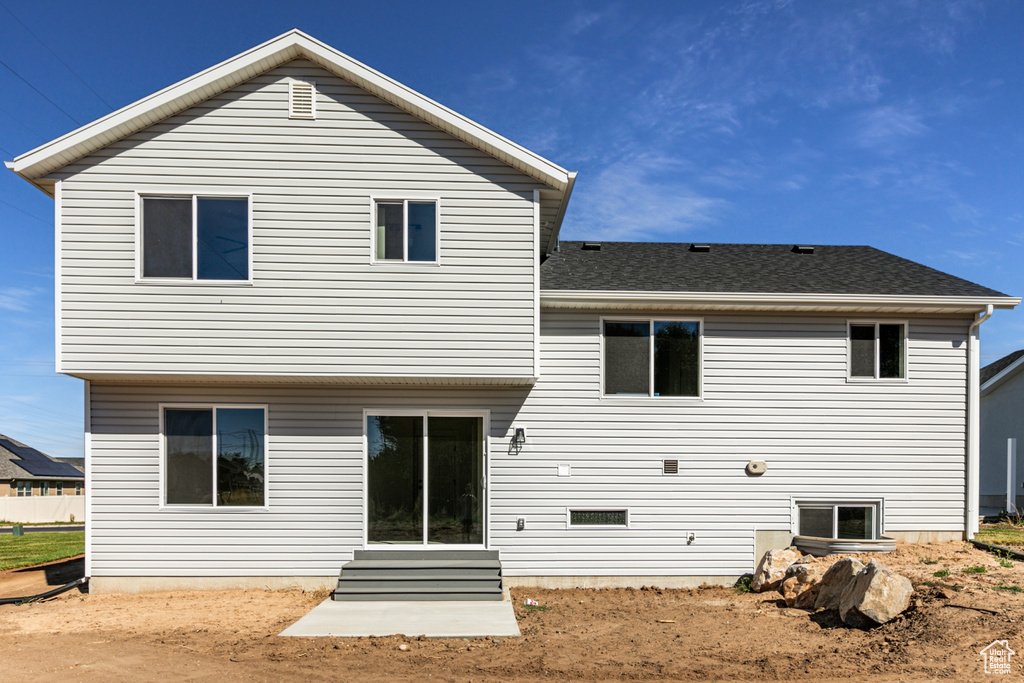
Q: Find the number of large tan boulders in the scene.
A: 4